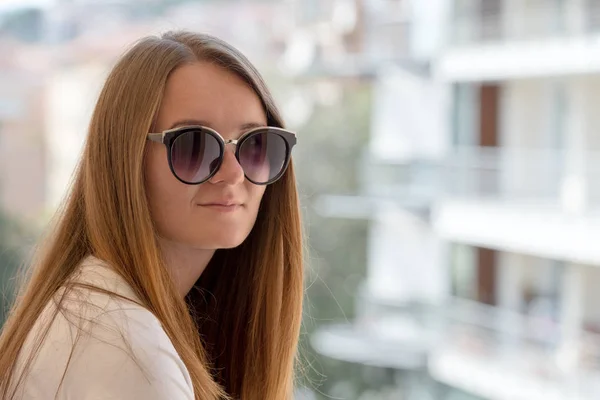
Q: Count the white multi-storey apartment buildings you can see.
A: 1